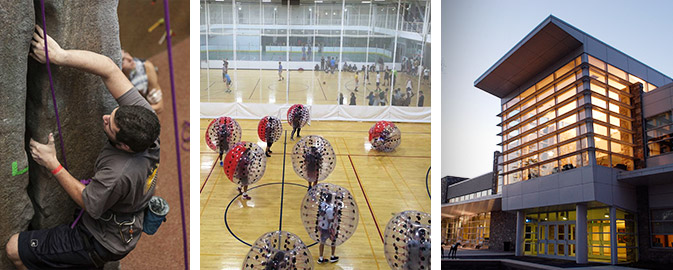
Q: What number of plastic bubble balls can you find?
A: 9